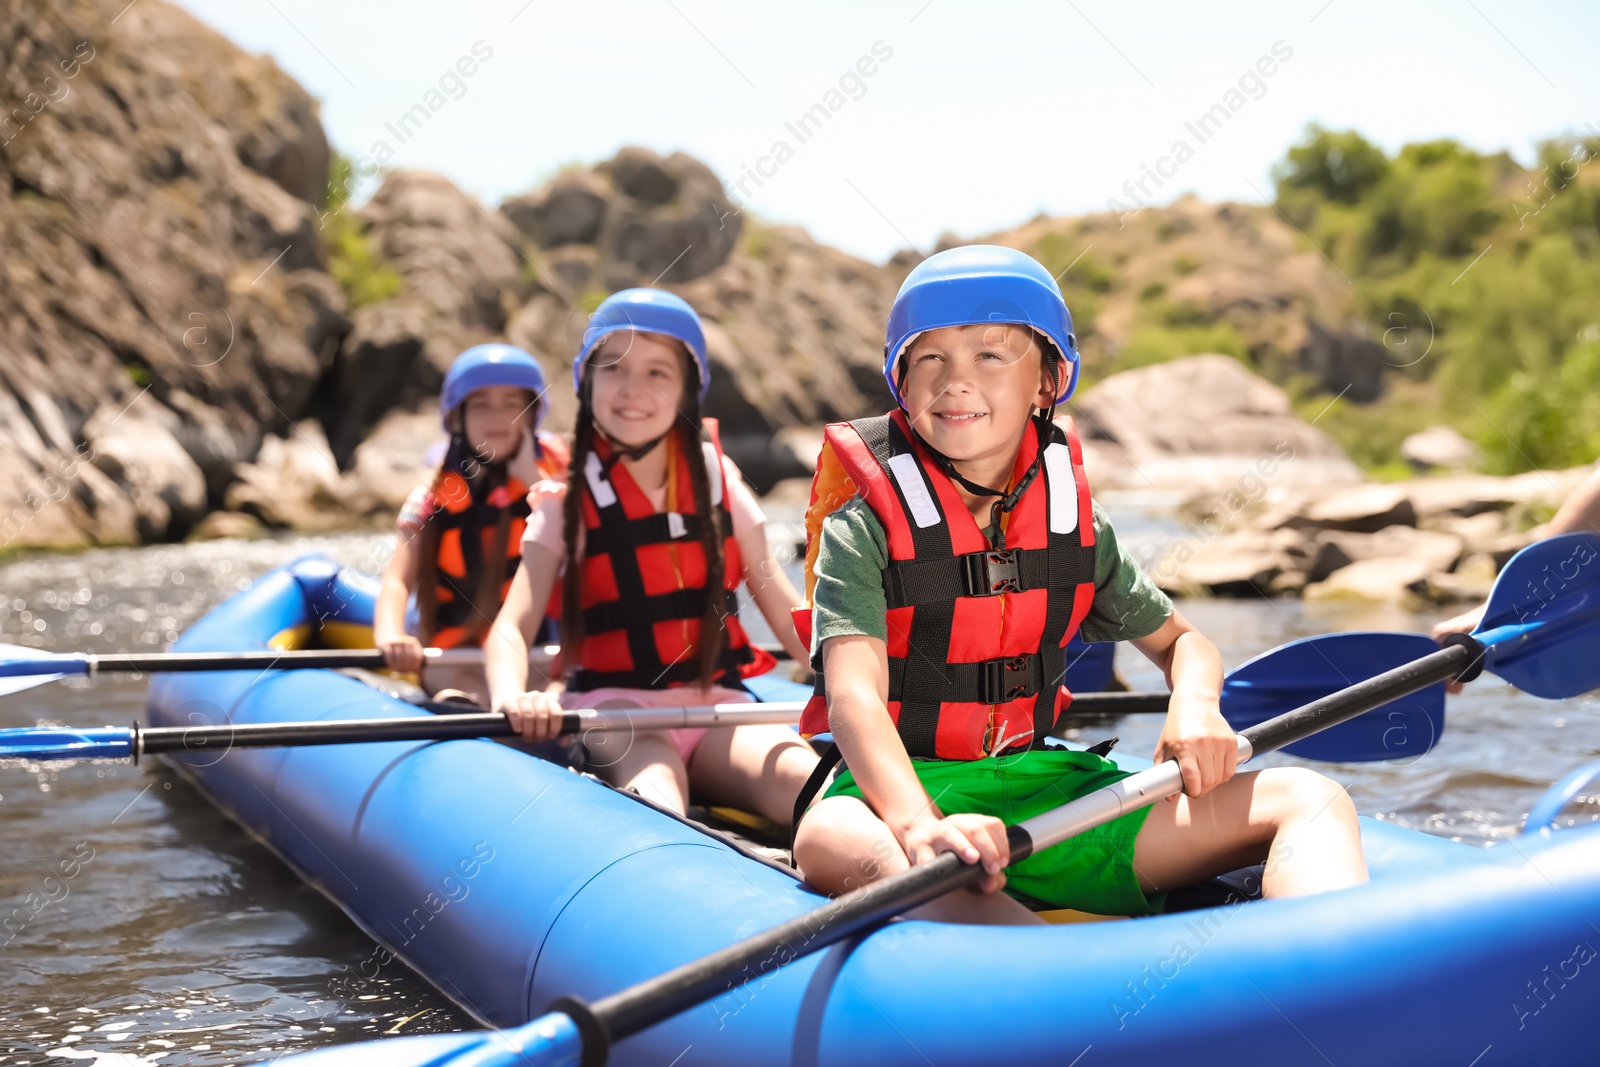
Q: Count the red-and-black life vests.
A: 3